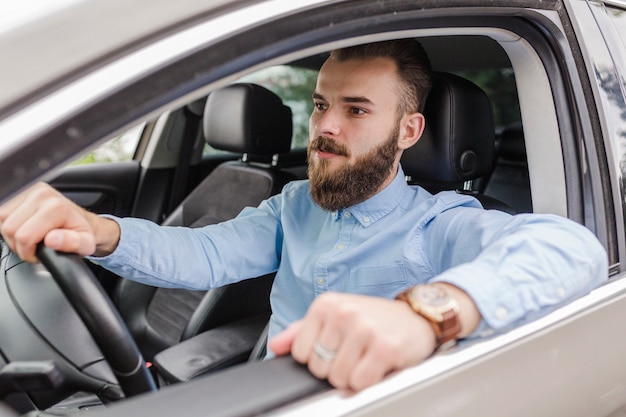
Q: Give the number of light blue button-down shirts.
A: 1